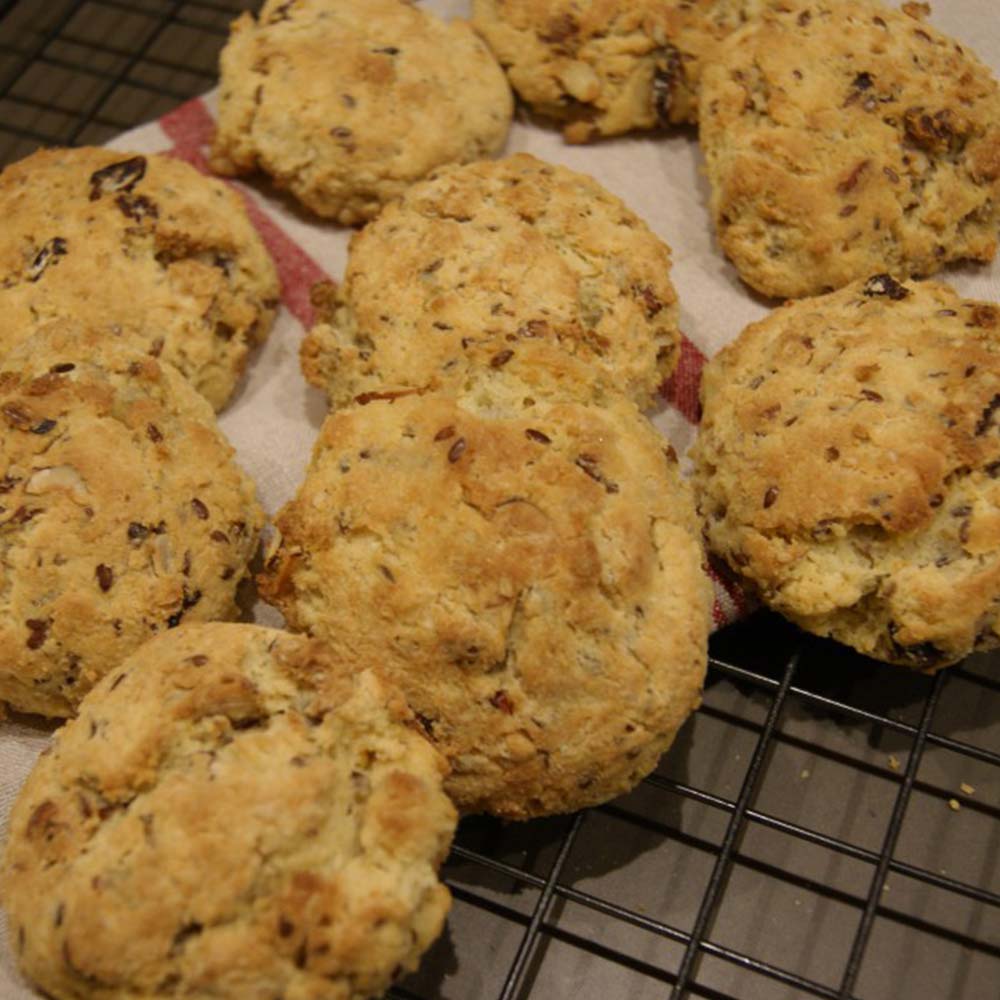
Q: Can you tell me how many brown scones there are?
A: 9